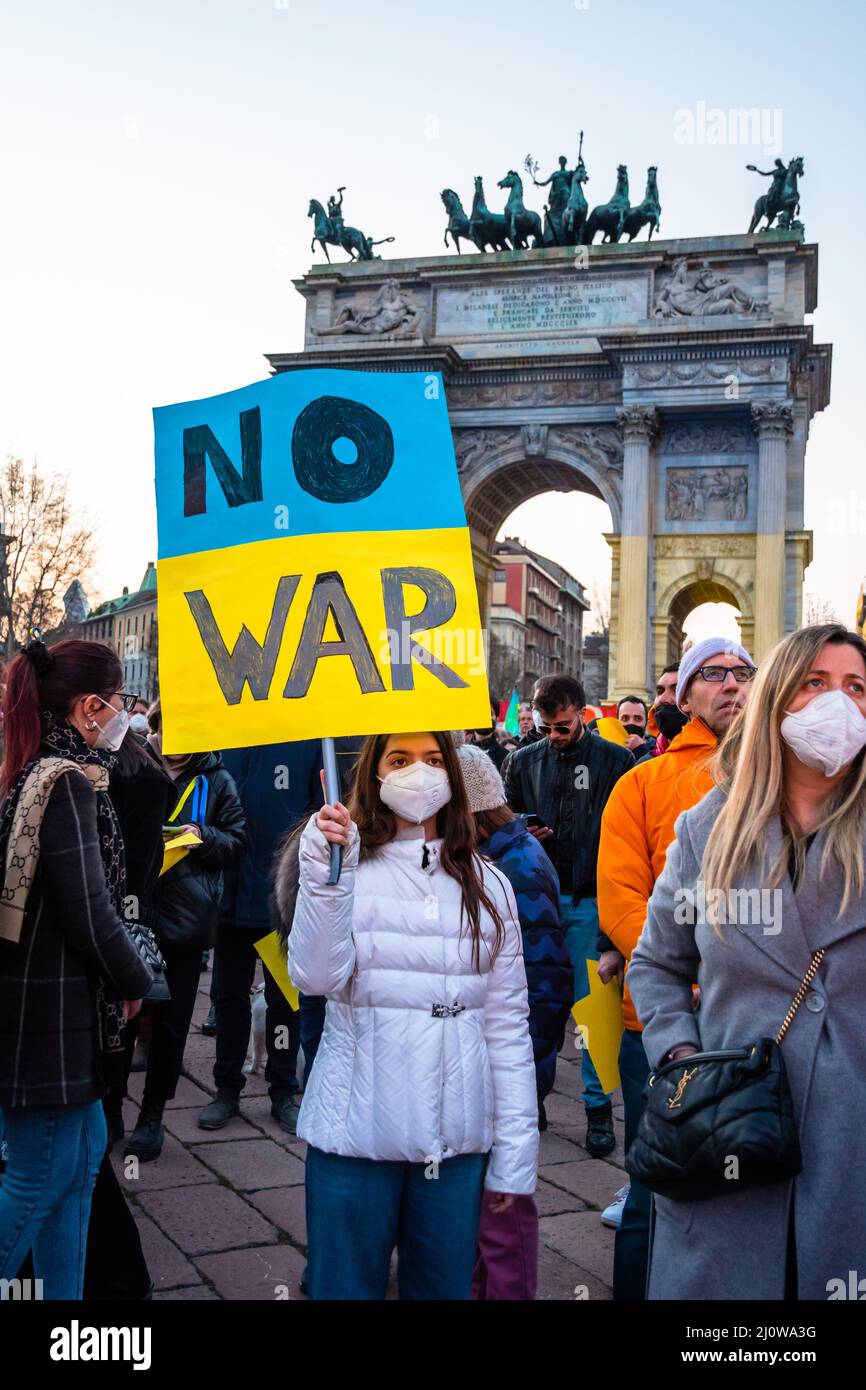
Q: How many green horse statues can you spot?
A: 8